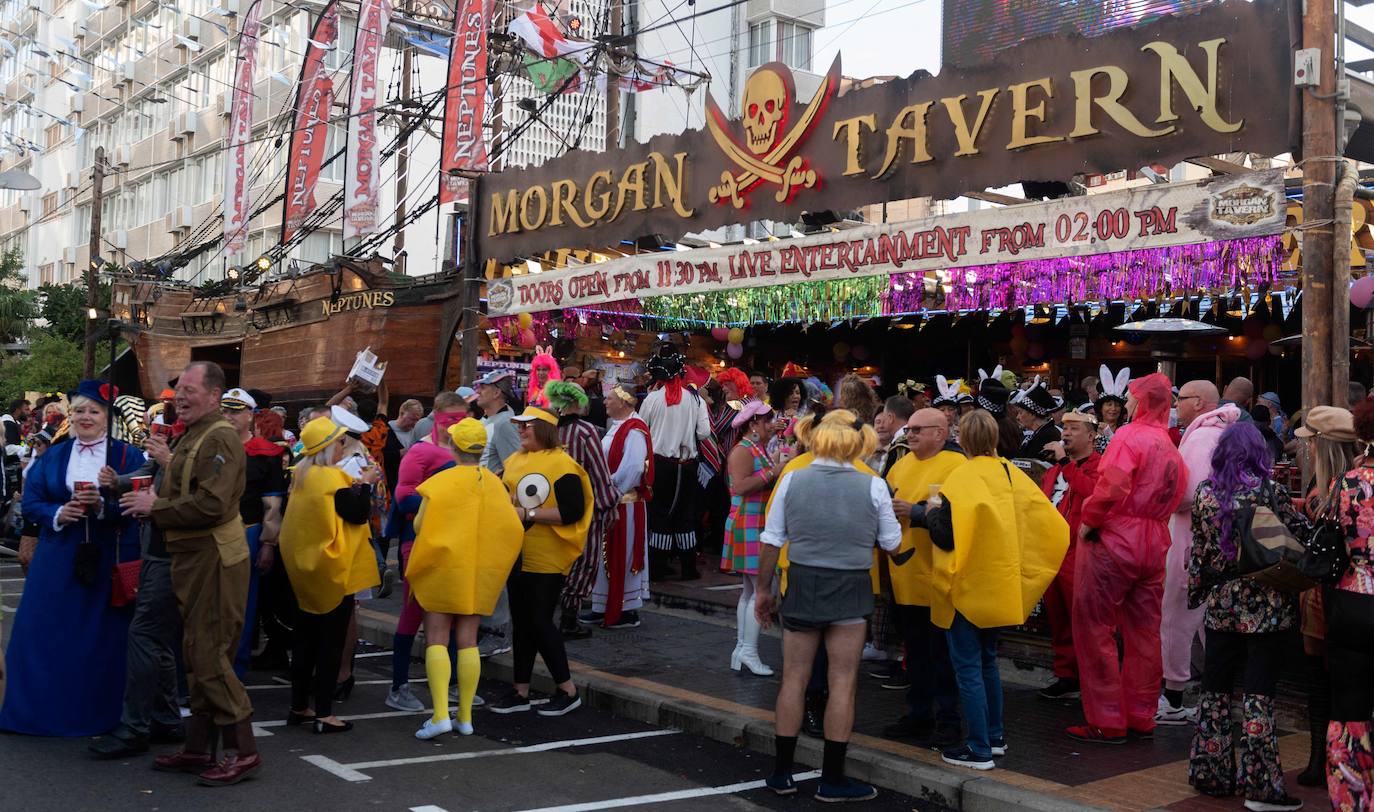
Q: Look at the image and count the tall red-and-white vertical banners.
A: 4